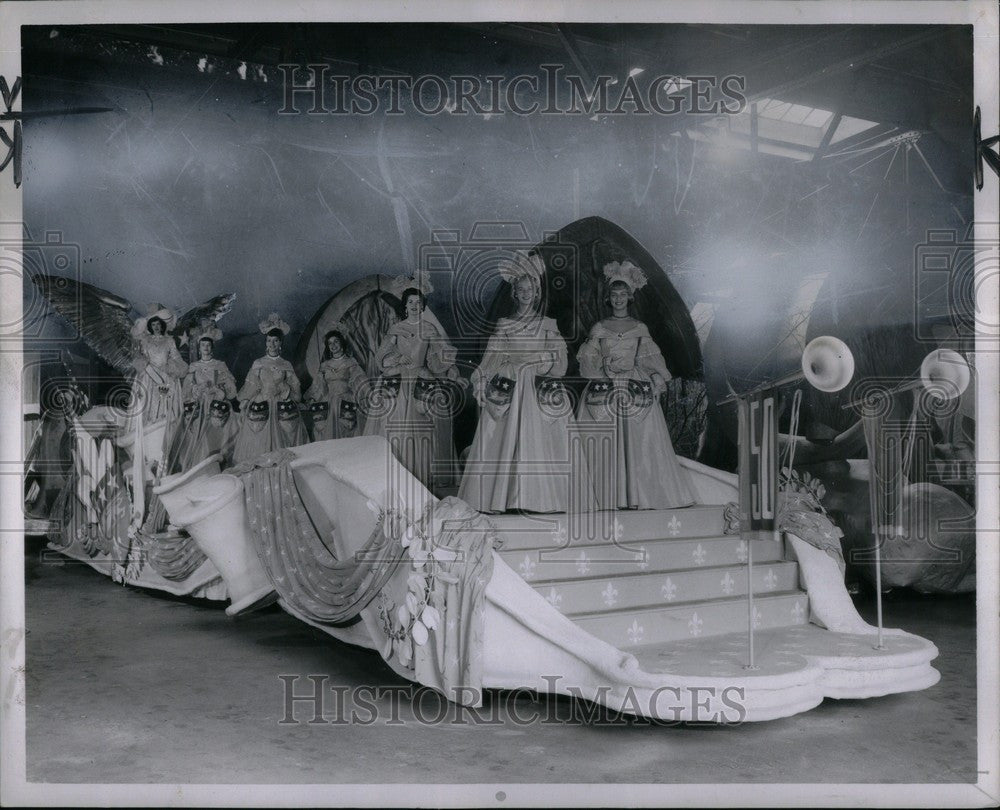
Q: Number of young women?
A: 7